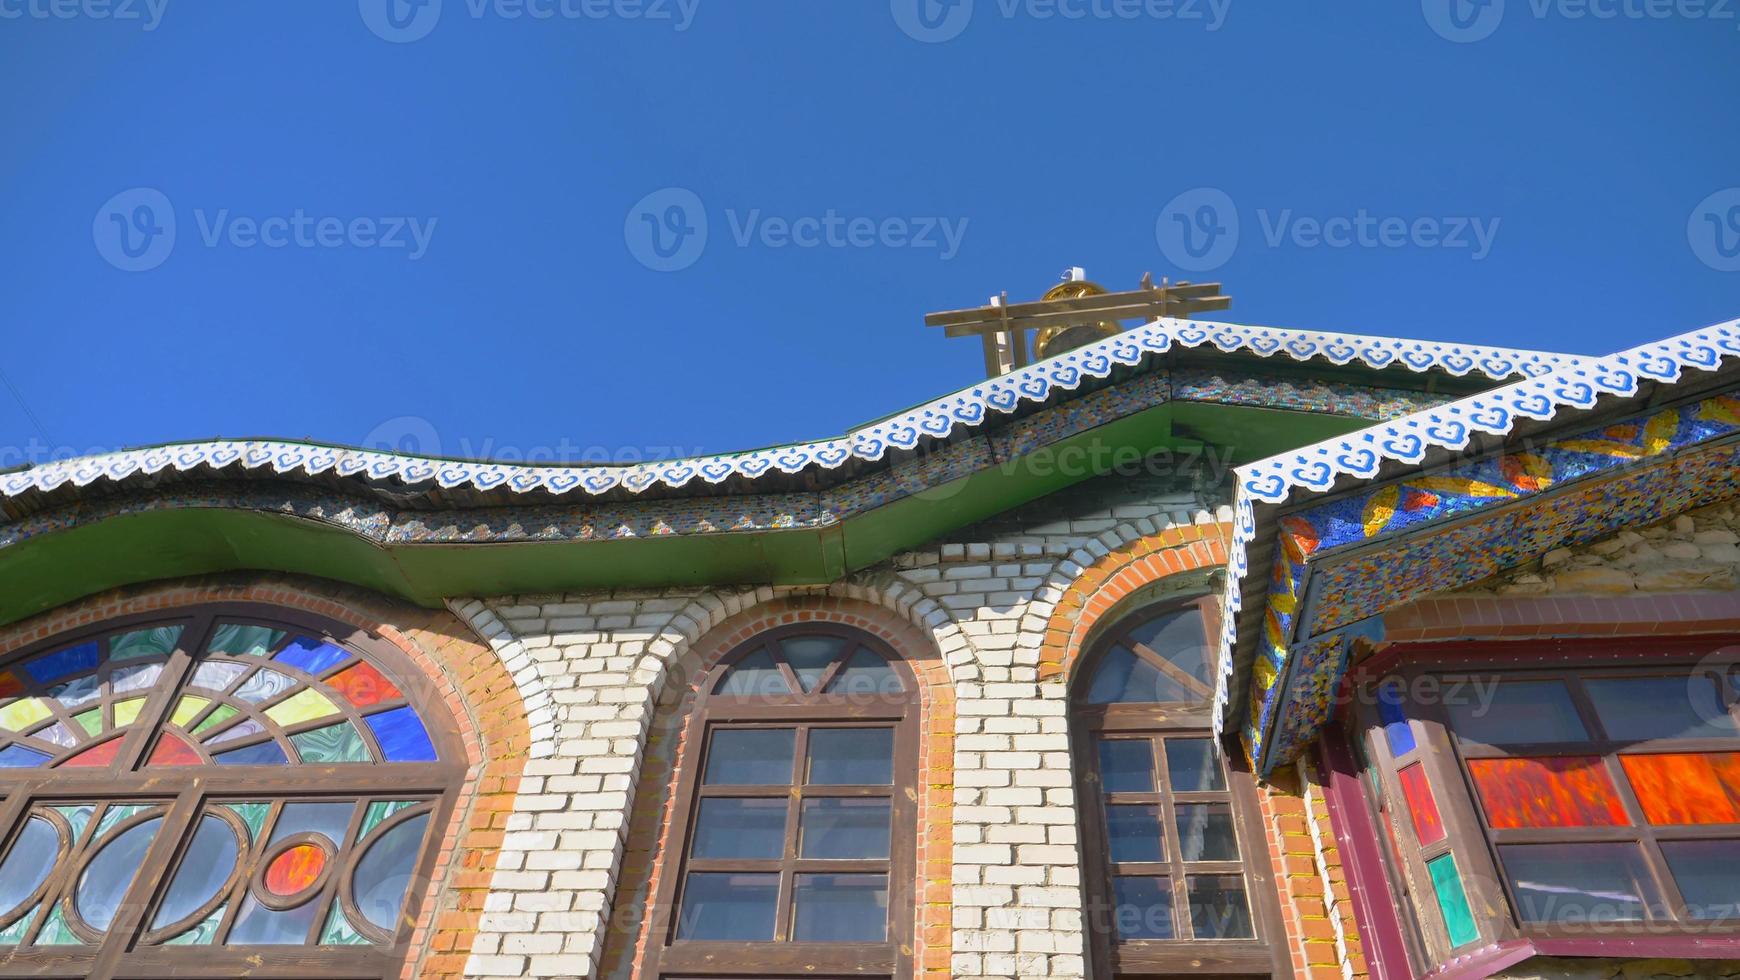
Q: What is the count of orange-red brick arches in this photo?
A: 3